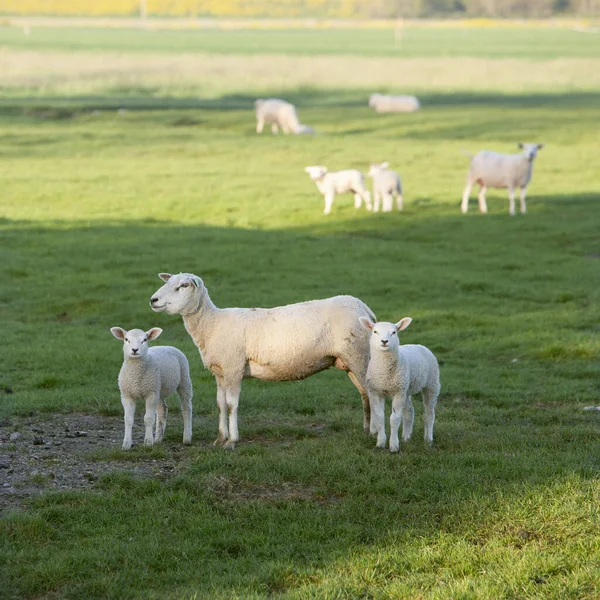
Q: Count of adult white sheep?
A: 4